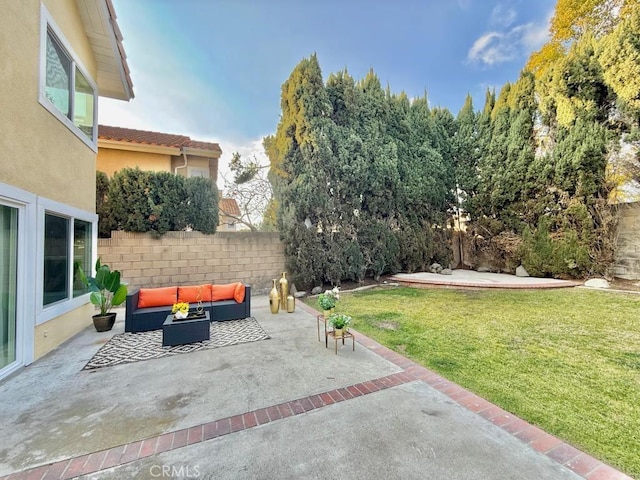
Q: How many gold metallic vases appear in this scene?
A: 3